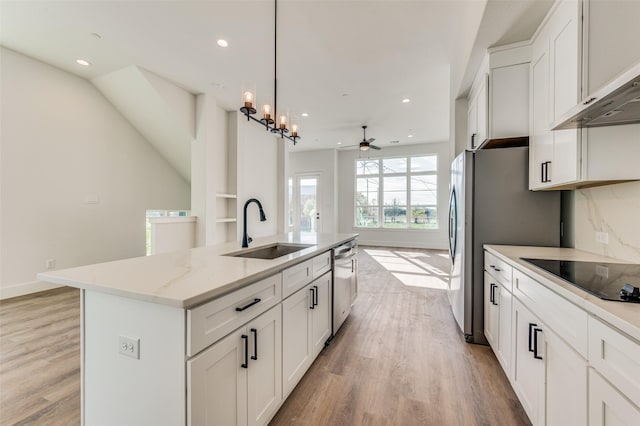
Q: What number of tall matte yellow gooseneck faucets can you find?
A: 0